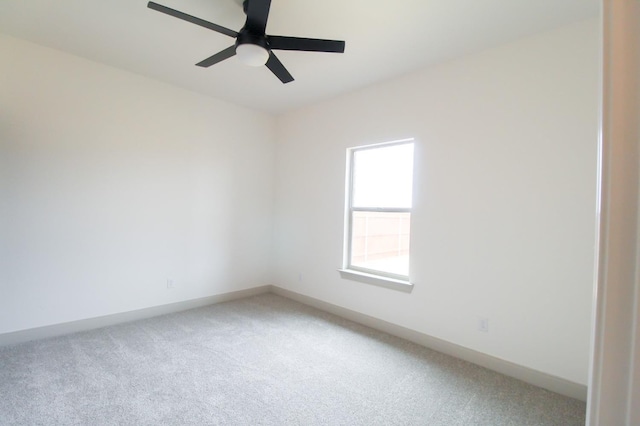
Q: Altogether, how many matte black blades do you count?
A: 5